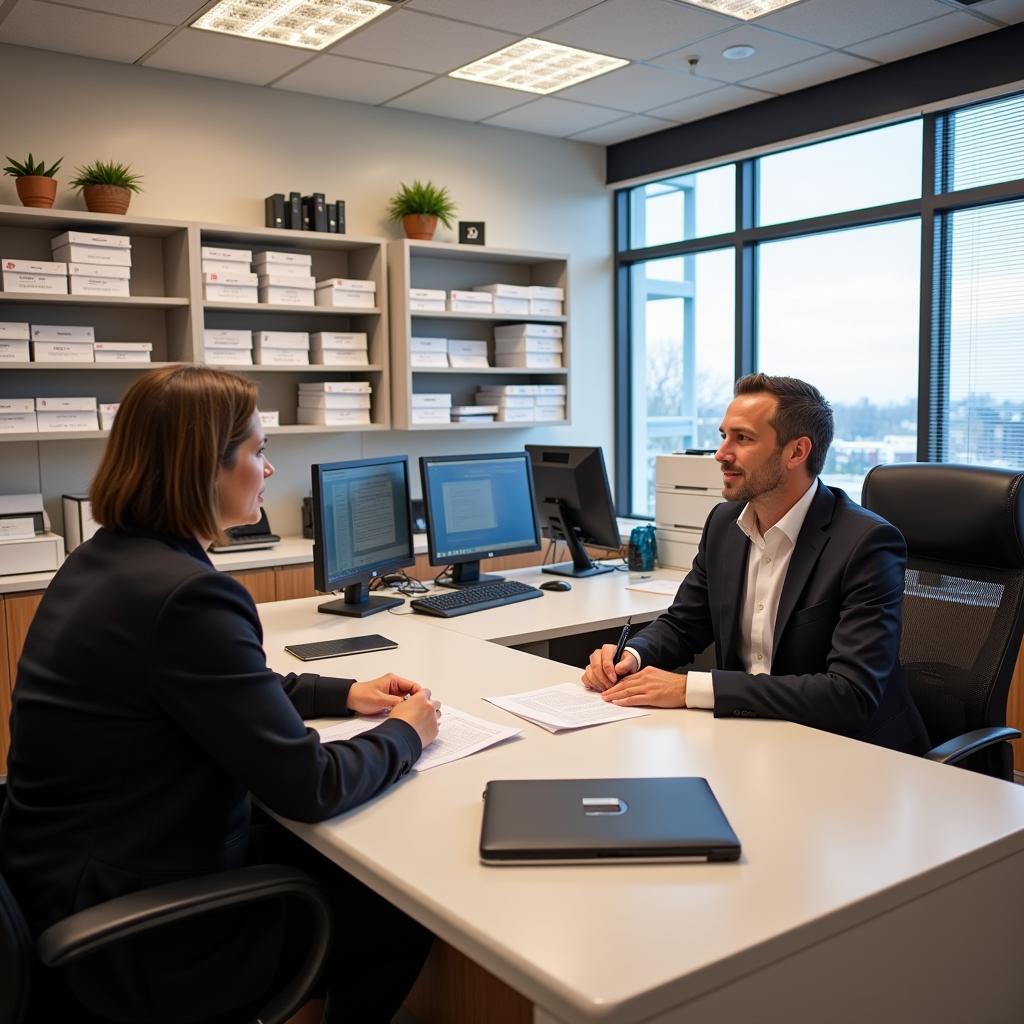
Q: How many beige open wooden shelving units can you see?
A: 3